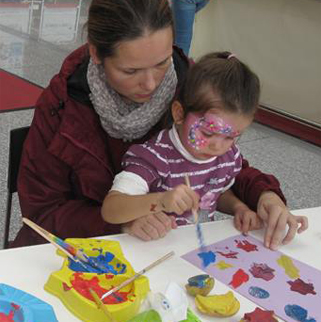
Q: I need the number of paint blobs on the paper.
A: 10